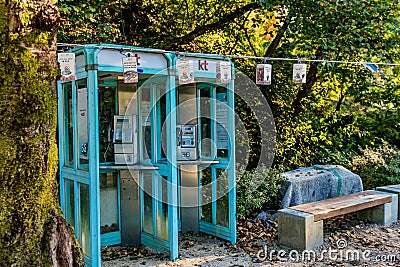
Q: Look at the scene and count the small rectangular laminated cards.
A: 6